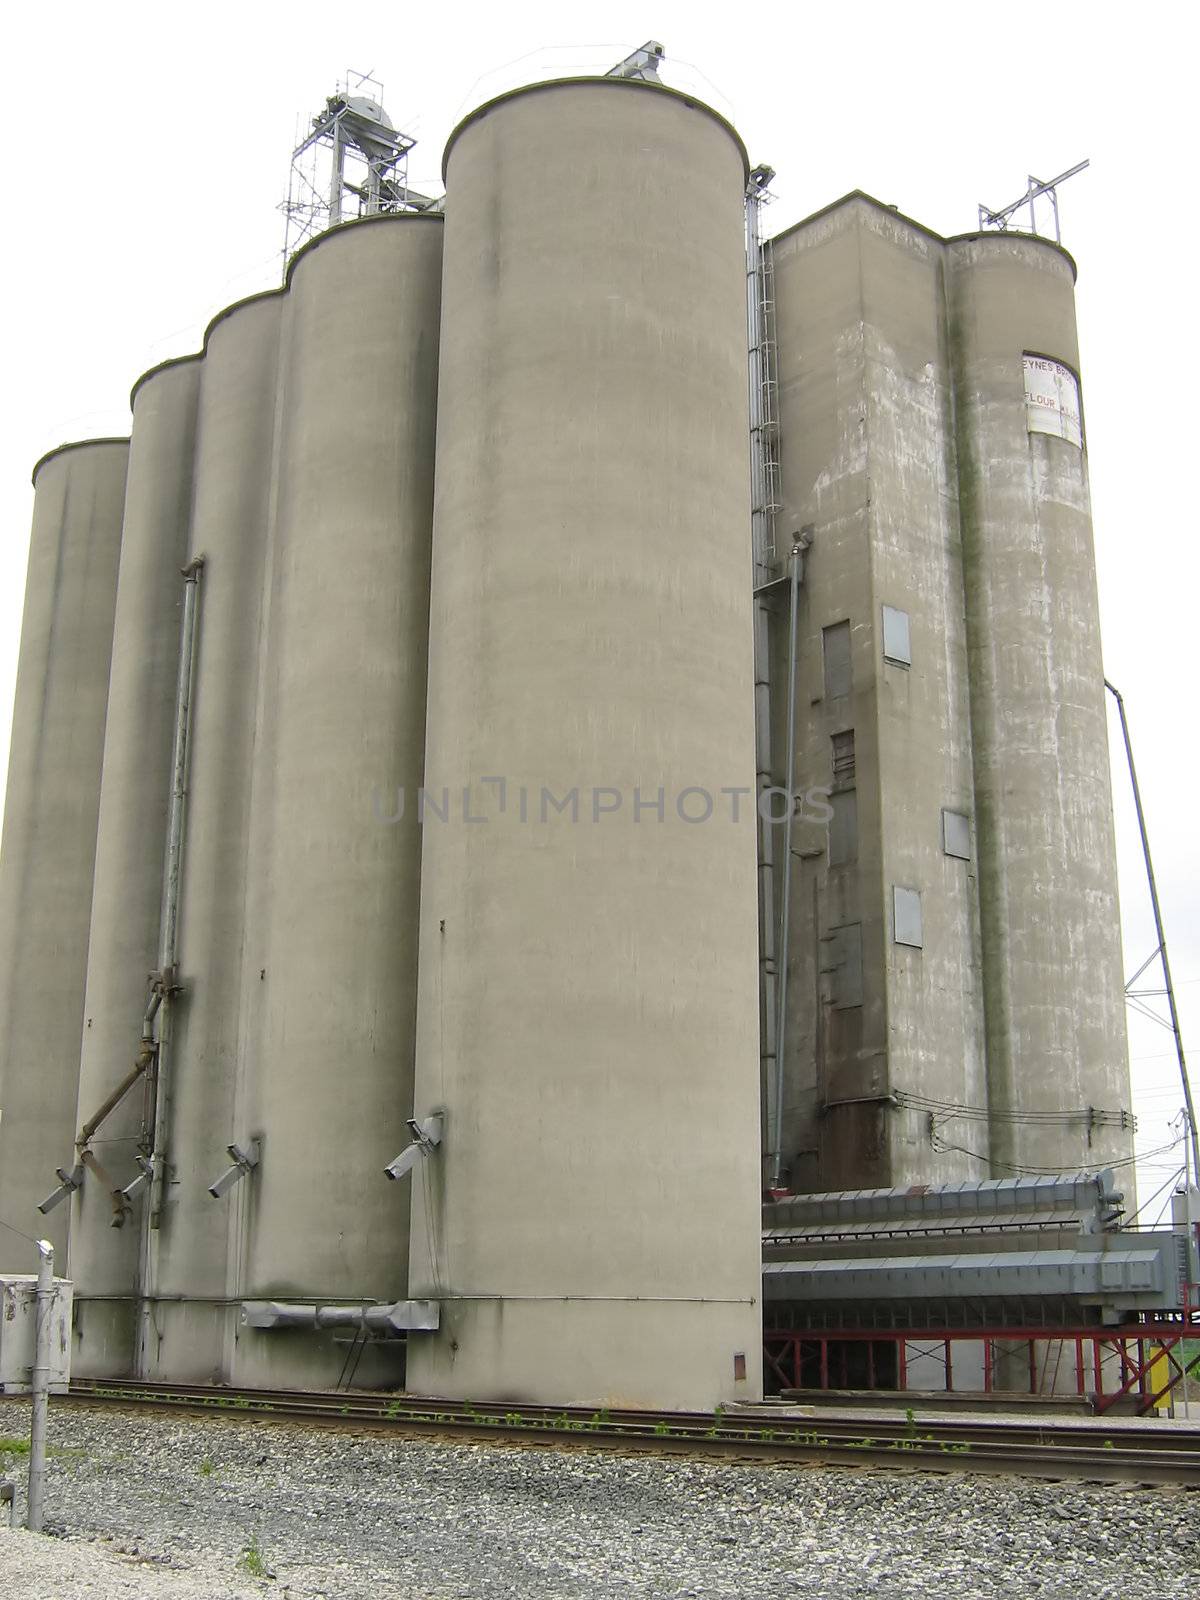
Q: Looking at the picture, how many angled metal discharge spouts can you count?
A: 4